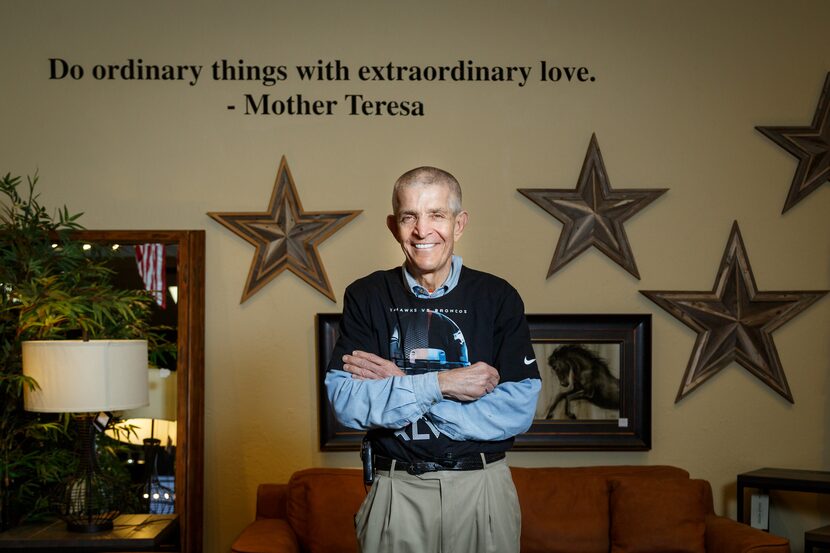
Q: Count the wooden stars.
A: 4